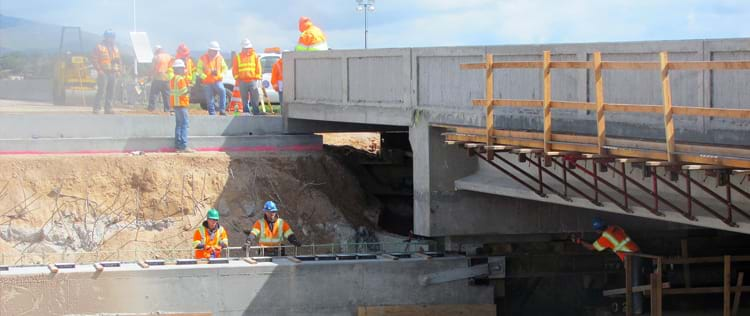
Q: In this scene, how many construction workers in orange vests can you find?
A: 11